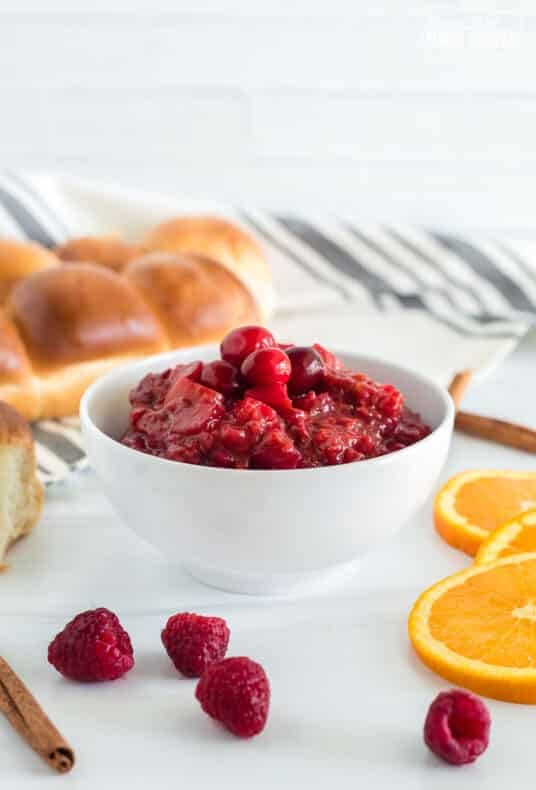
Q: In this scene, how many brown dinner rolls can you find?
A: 7